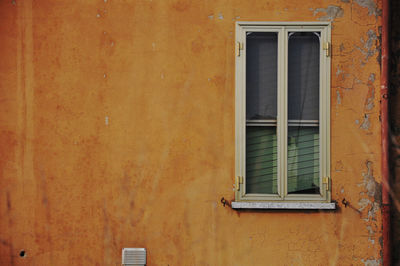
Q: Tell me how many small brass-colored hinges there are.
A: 4